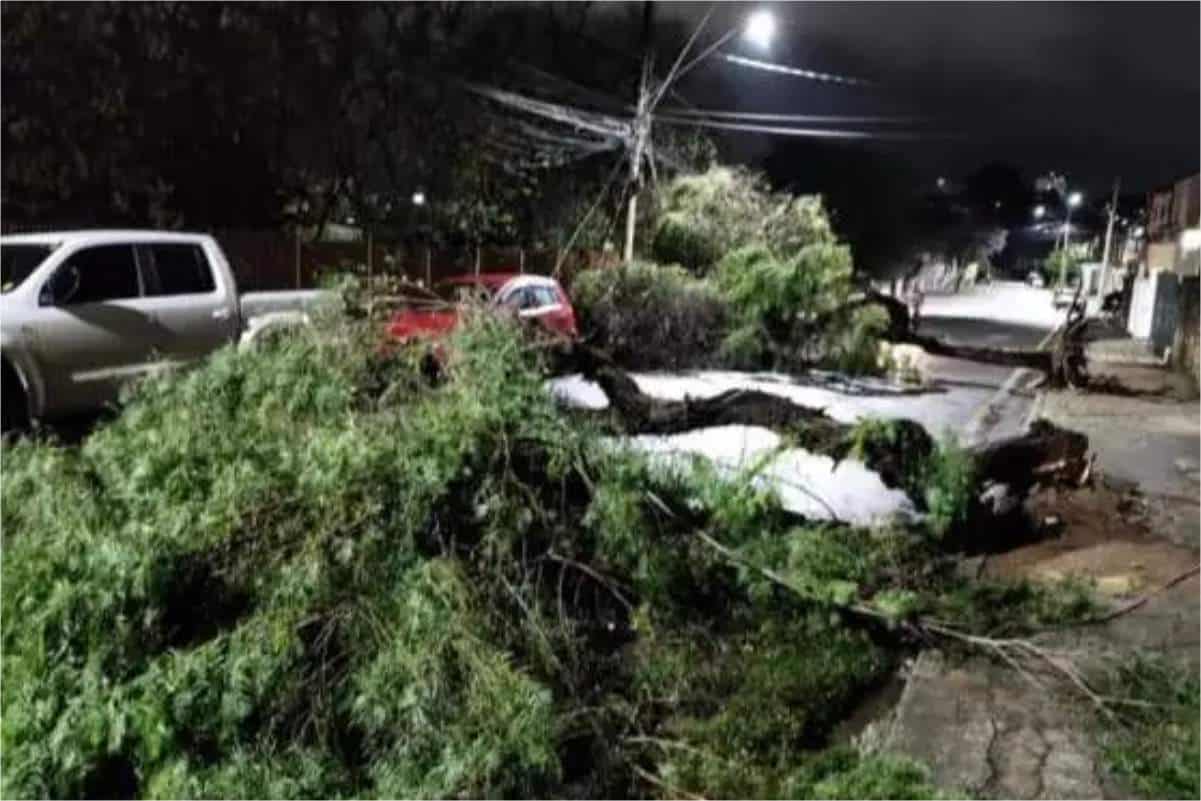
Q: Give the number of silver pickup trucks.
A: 1